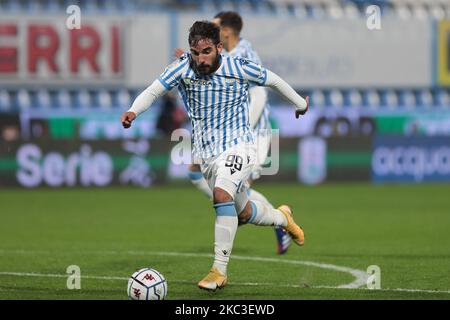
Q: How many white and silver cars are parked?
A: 0